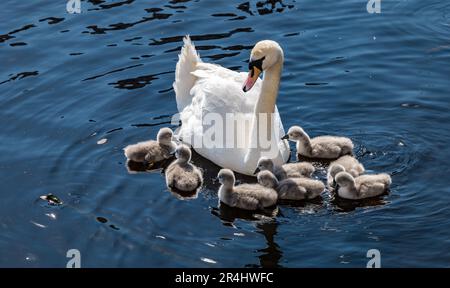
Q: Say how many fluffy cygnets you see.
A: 8